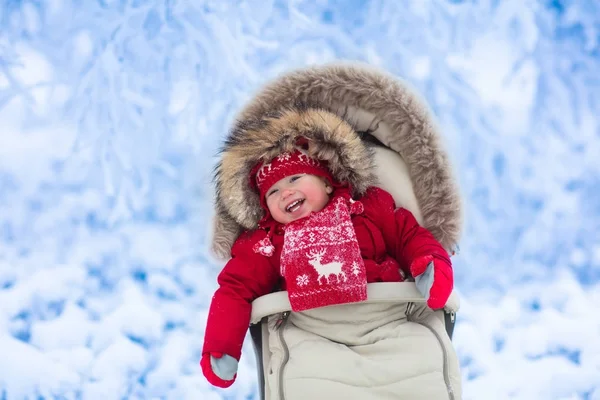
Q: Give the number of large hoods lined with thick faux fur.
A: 2